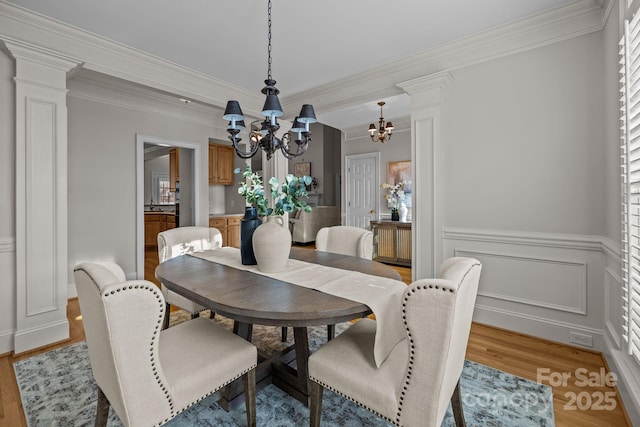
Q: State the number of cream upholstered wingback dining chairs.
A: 4